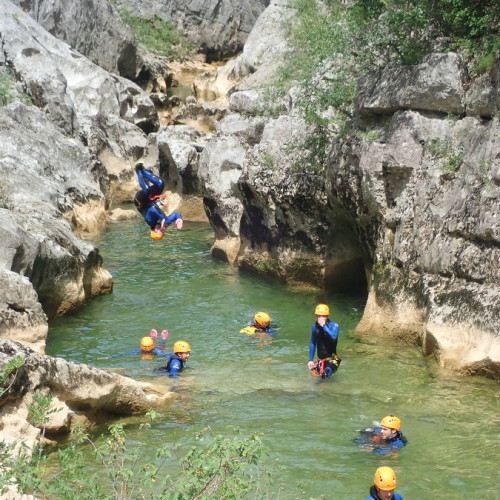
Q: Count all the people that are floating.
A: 5